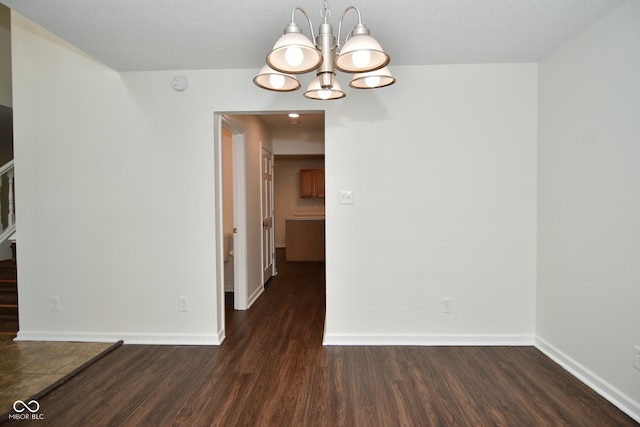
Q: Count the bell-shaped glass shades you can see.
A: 5